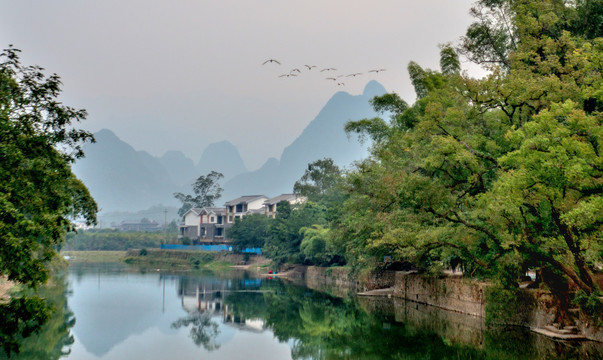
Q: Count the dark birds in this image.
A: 9